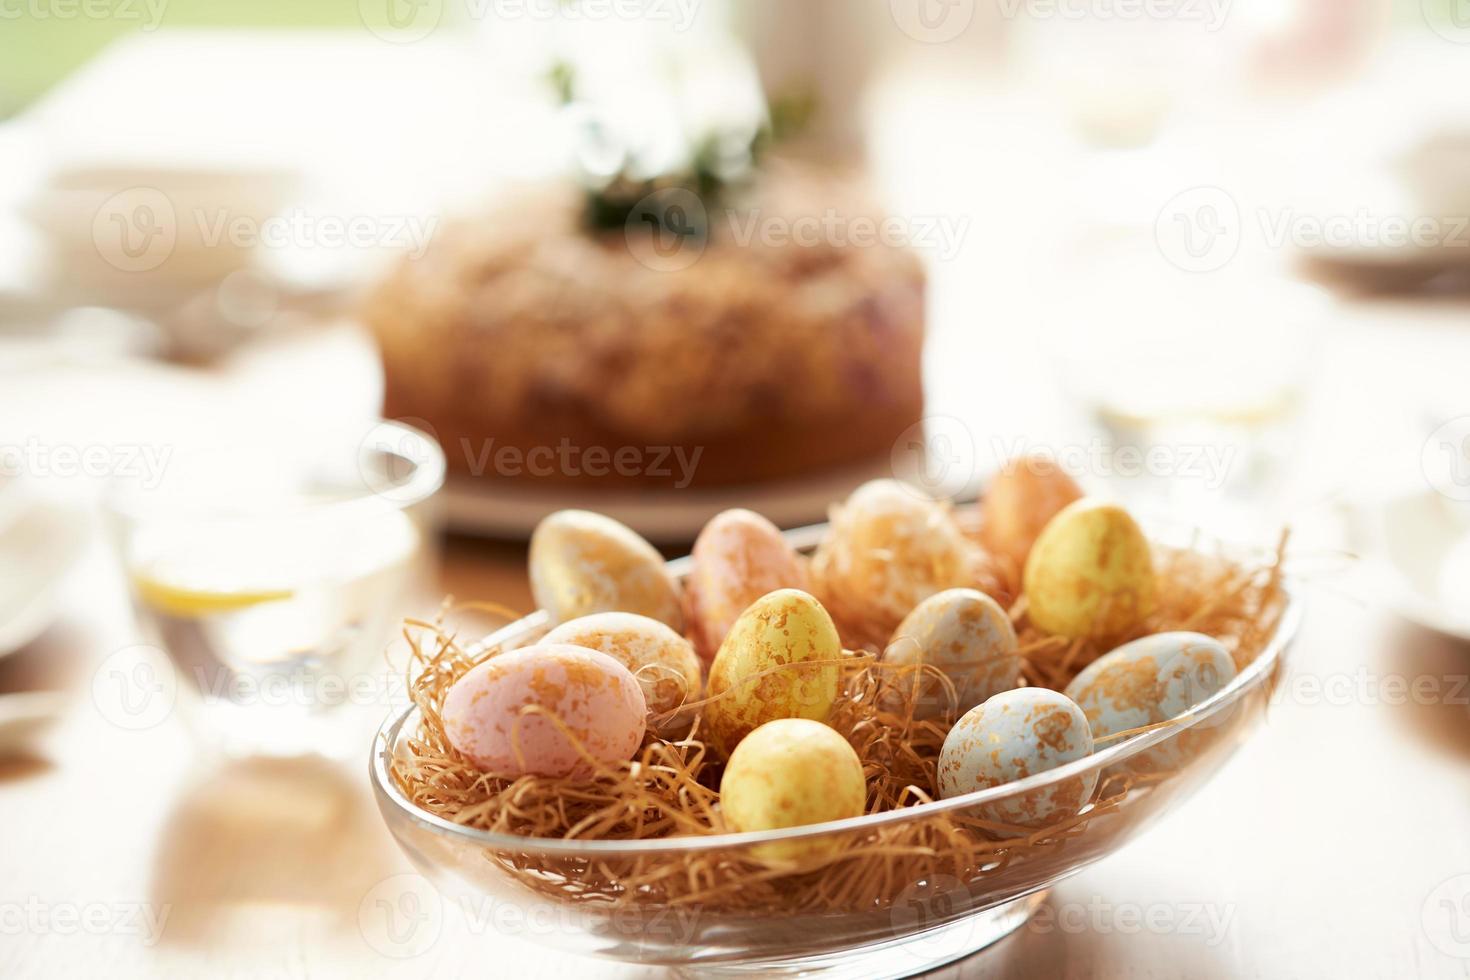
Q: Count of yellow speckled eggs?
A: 3